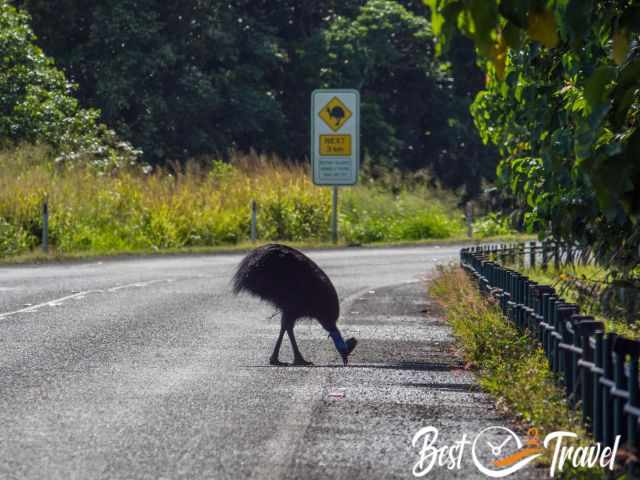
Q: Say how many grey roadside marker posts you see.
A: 3